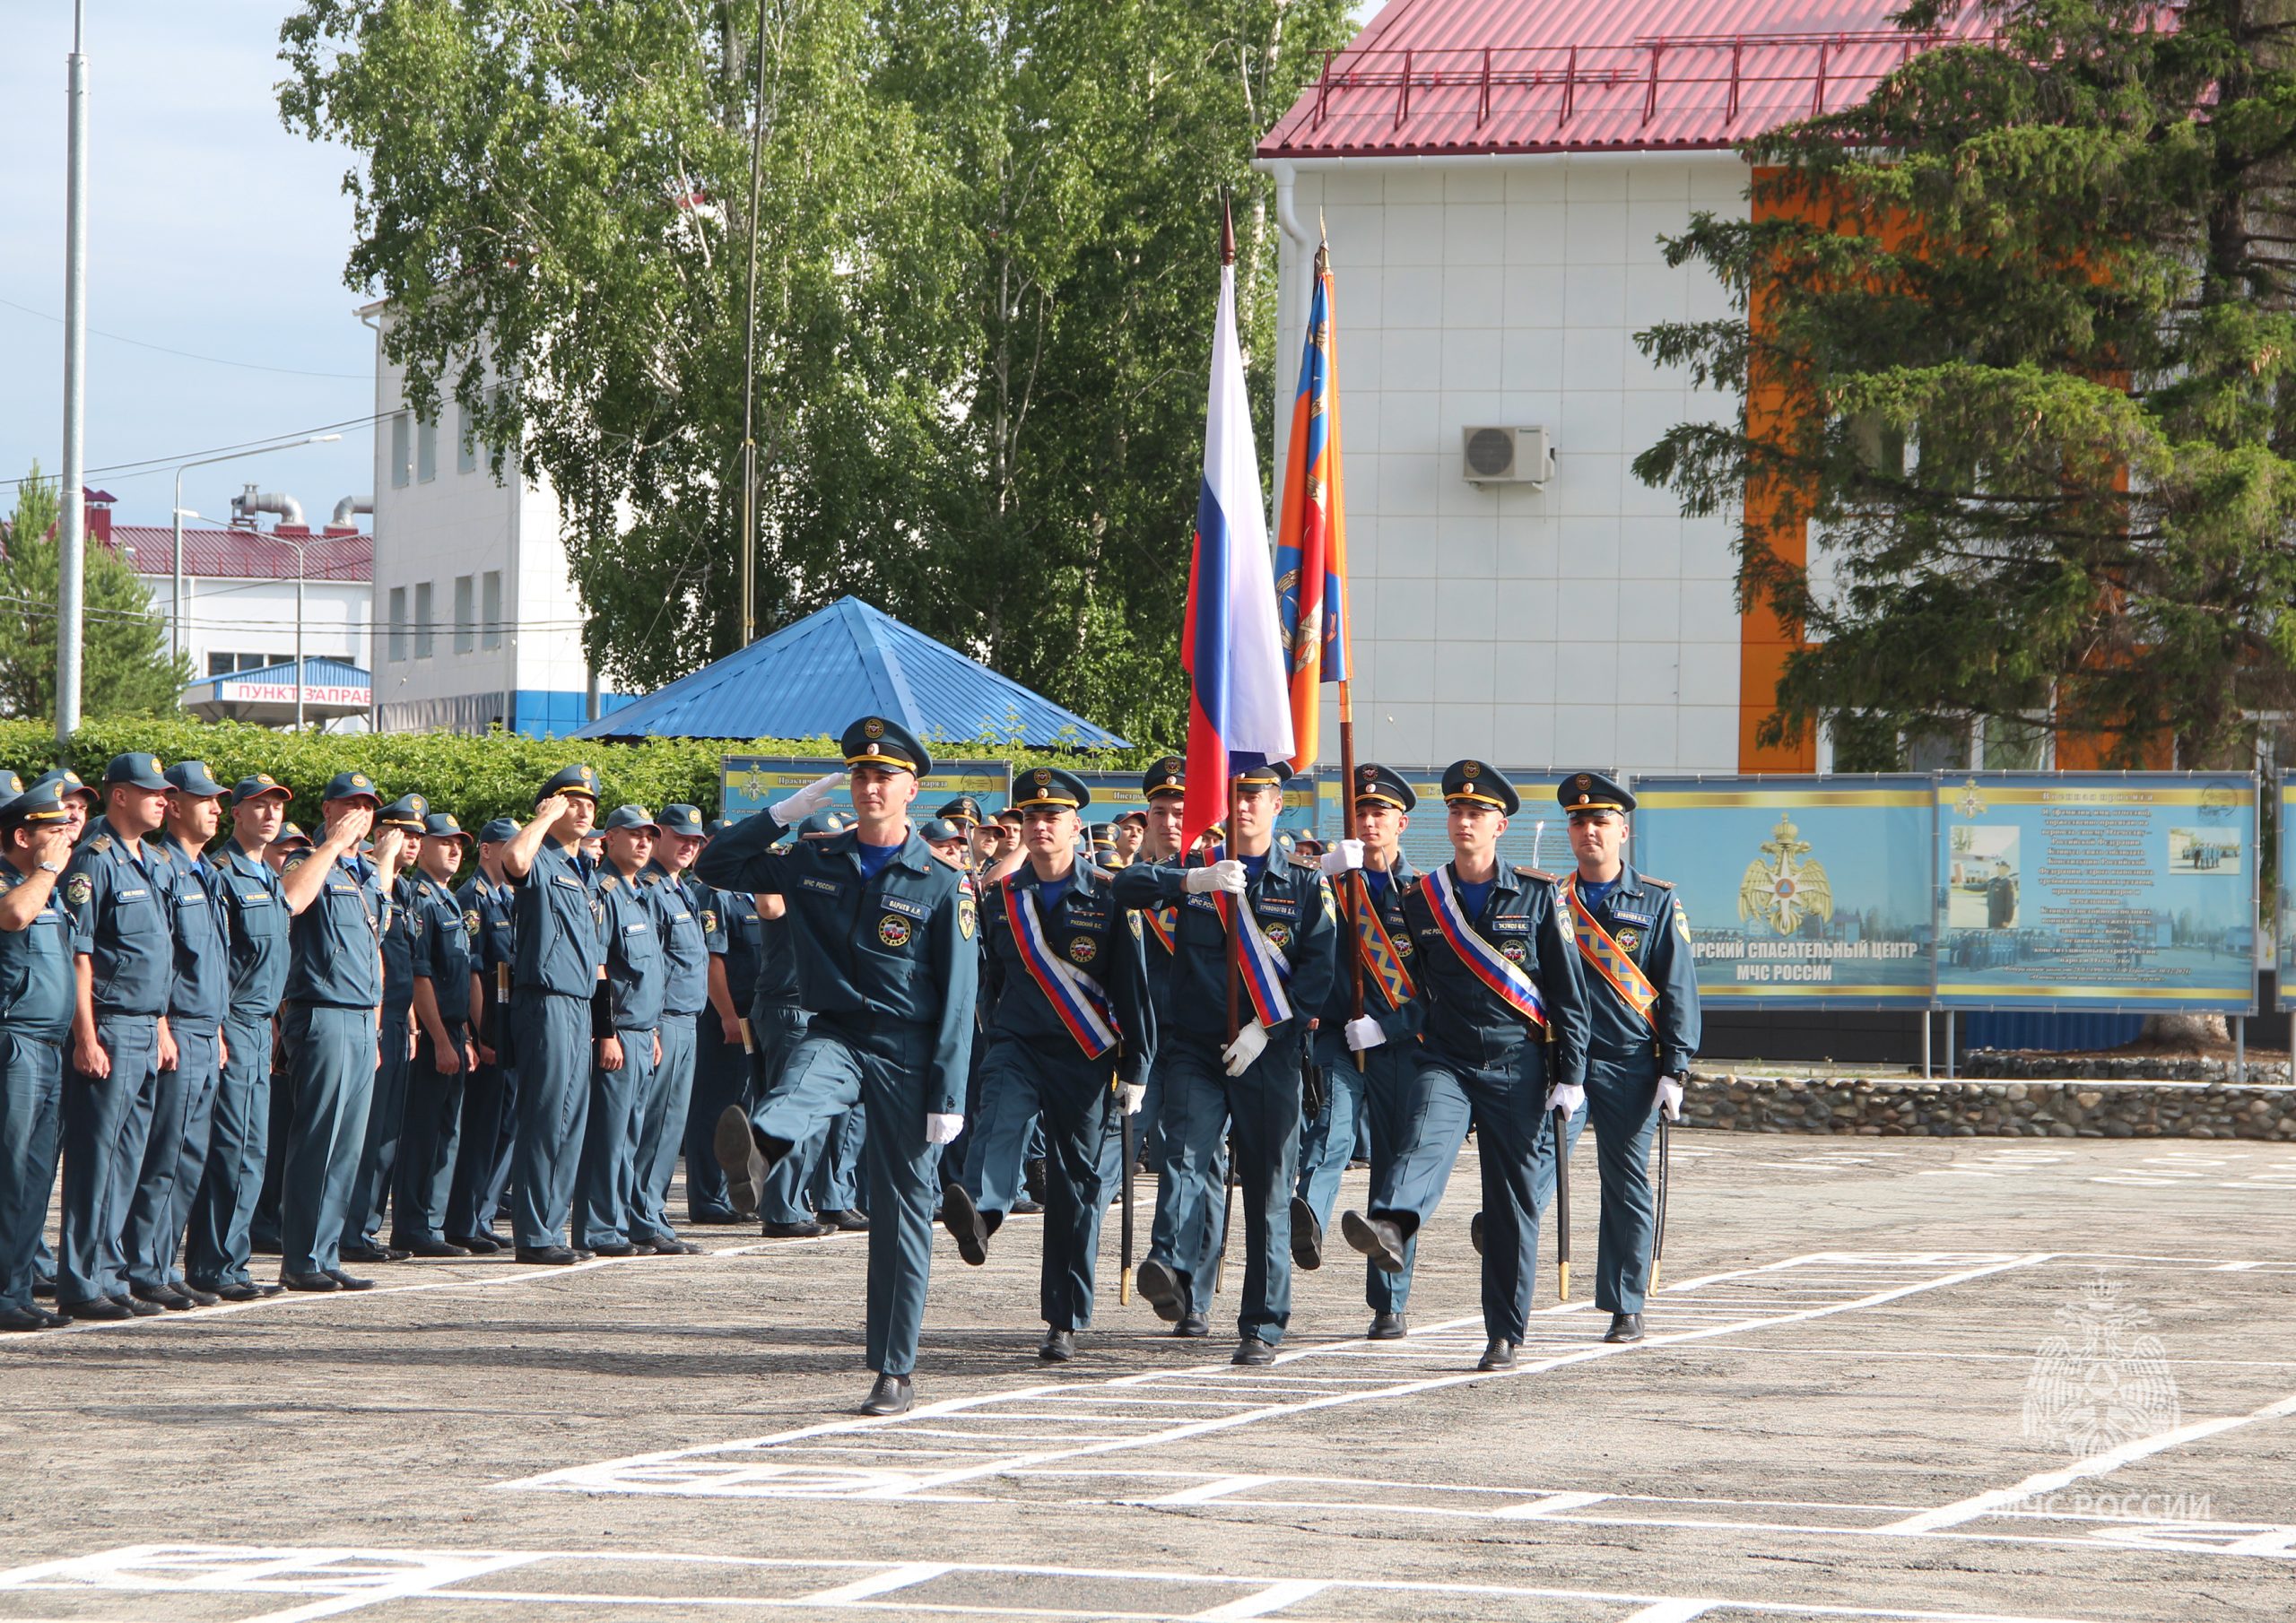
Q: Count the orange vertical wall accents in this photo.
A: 2